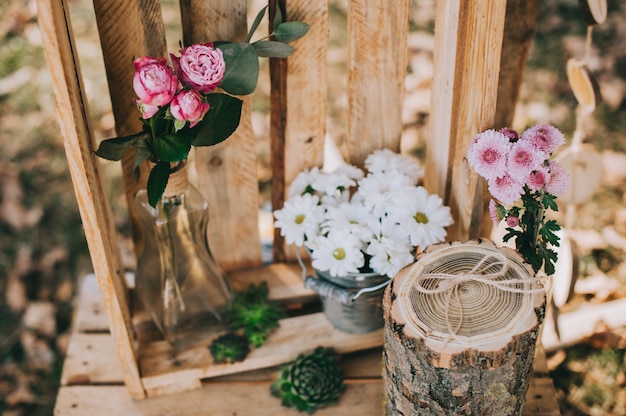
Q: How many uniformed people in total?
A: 0